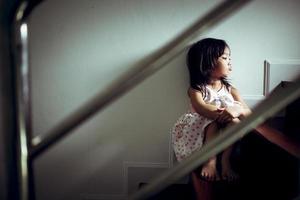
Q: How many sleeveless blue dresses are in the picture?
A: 0